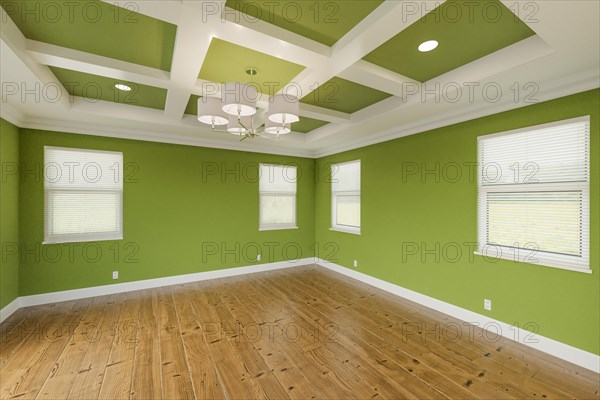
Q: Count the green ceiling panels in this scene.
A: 8